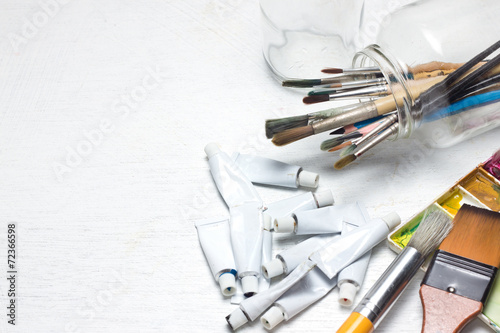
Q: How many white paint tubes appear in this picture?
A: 12